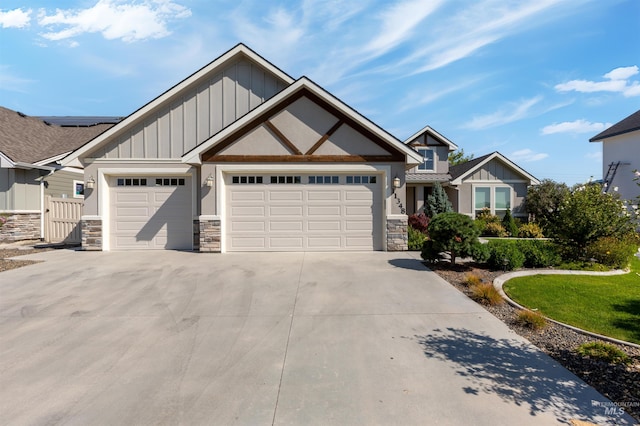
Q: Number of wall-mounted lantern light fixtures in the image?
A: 3